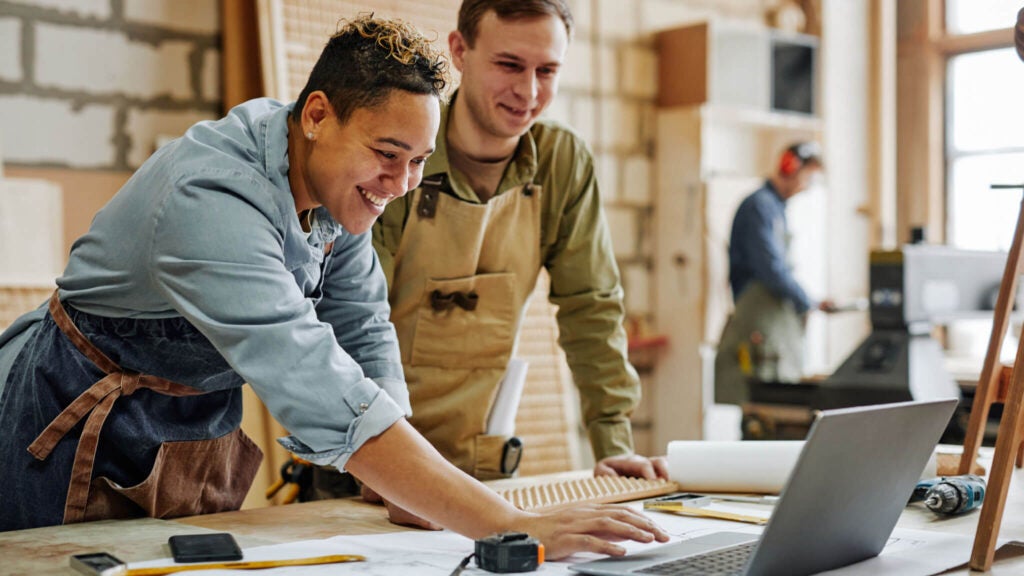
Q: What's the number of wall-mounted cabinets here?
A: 1